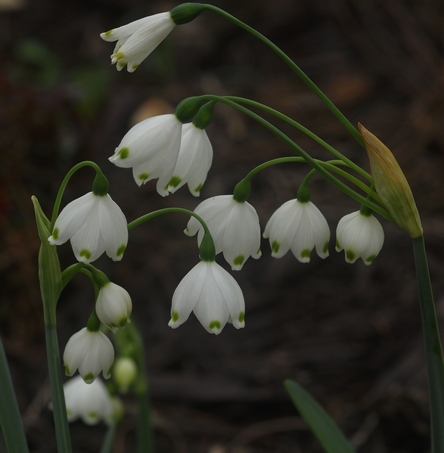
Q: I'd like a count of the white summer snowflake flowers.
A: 11